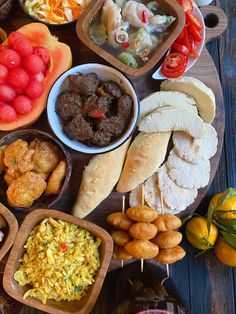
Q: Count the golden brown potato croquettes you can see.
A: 9